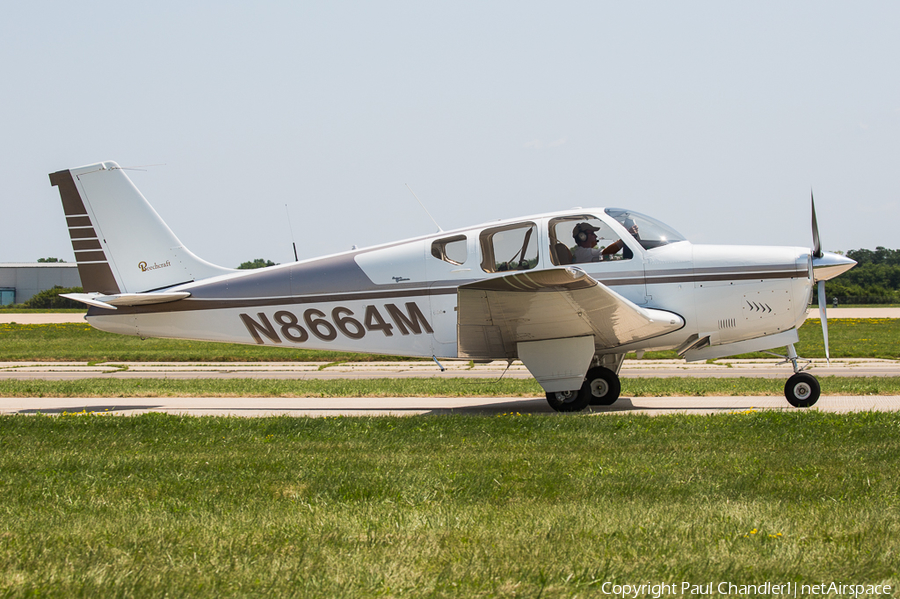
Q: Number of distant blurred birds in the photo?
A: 0